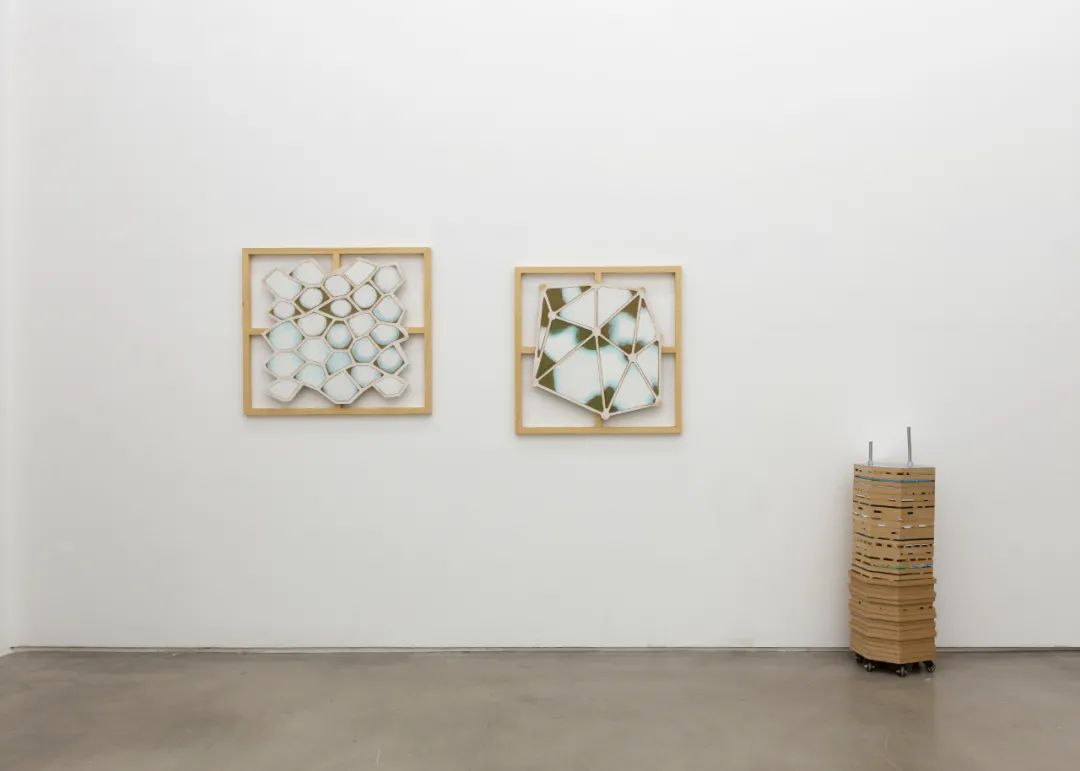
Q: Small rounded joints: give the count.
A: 10